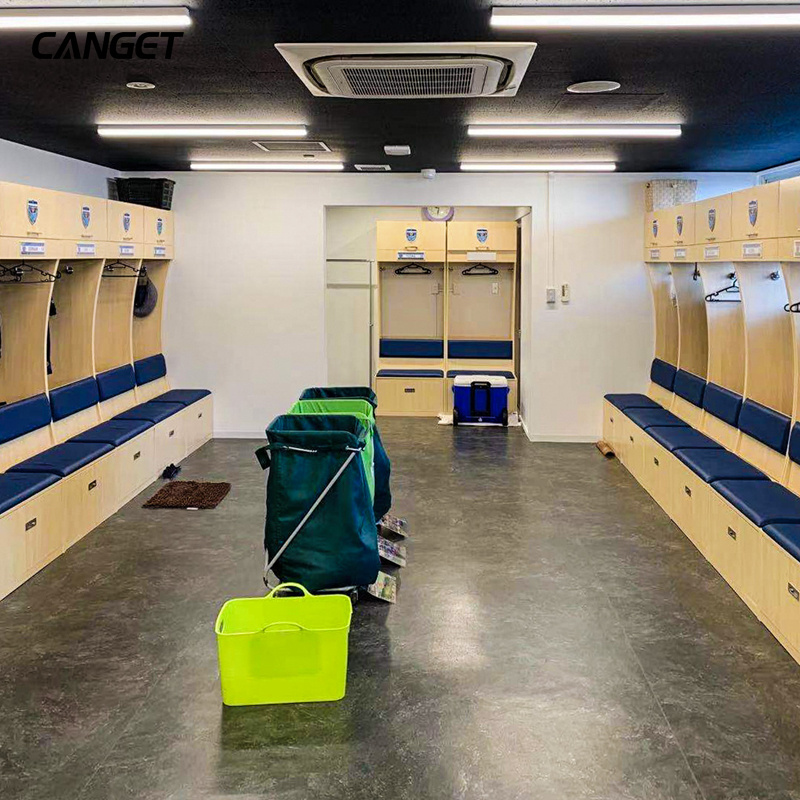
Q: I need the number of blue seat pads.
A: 13